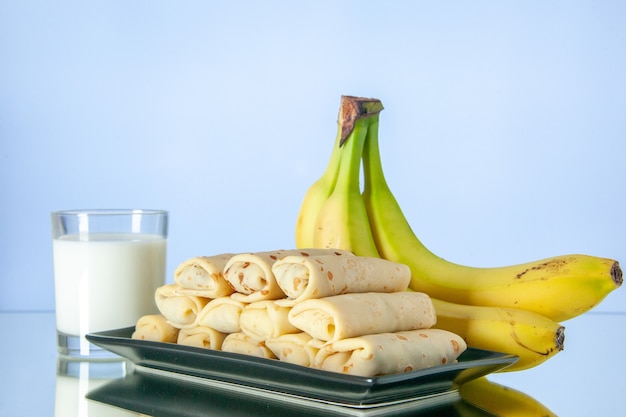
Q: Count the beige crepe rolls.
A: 12